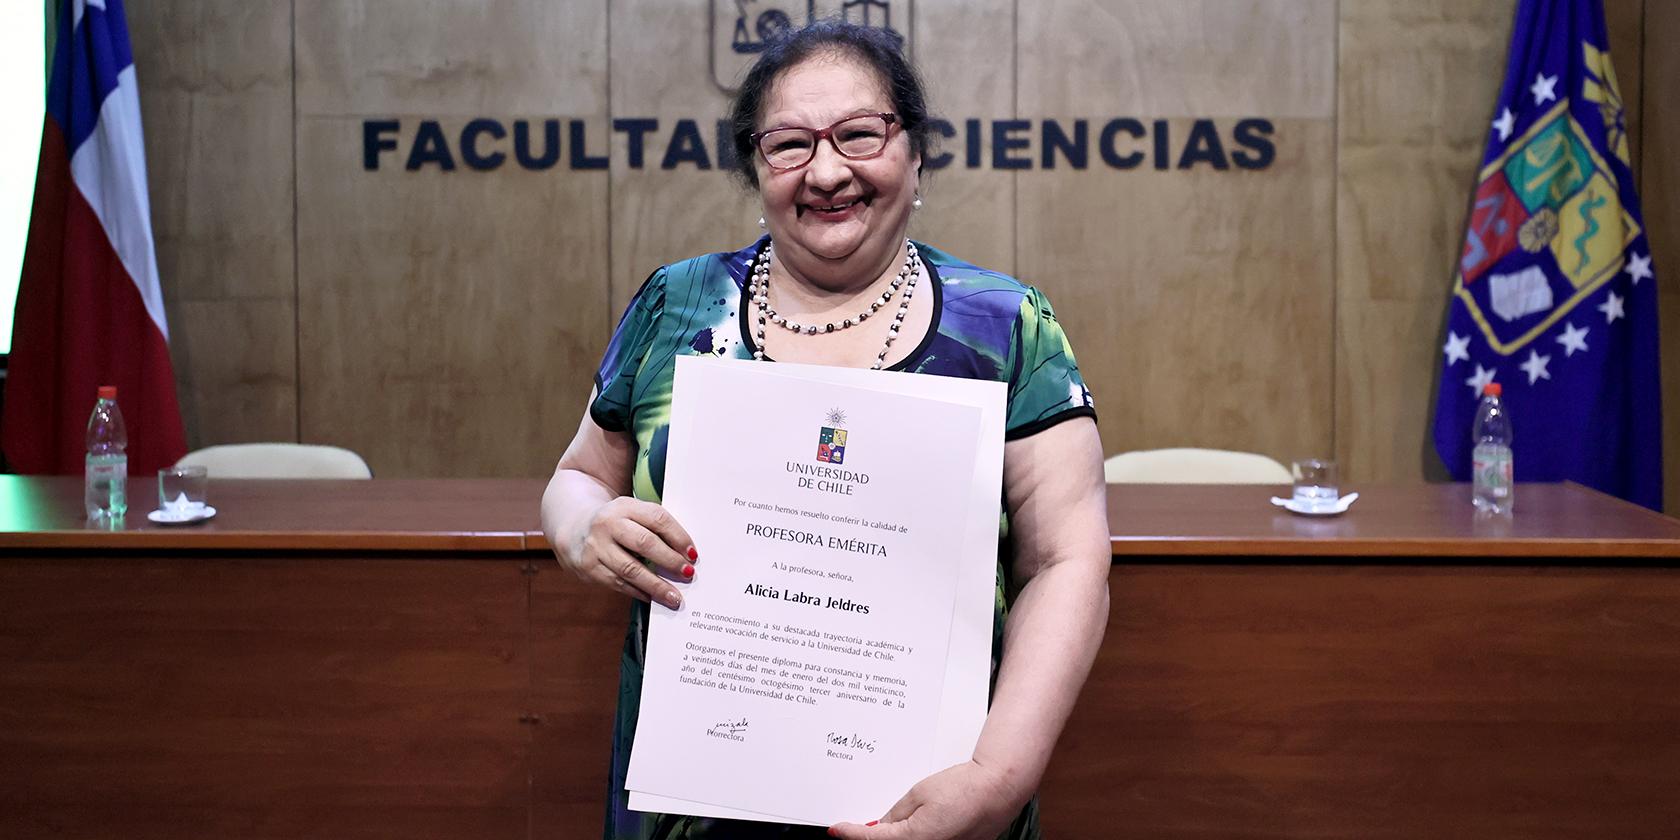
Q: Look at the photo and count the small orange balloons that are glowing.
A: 0